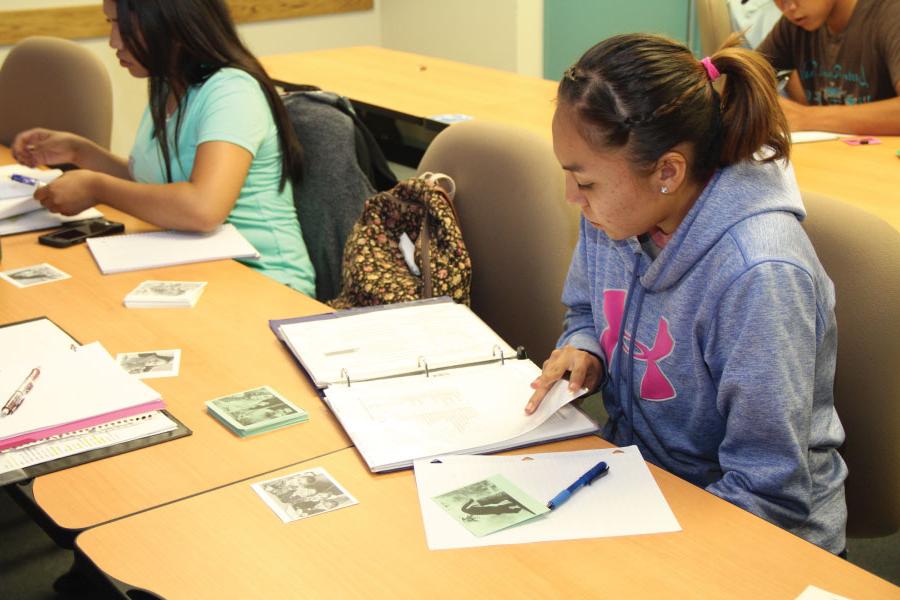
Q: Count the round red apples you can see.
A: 0